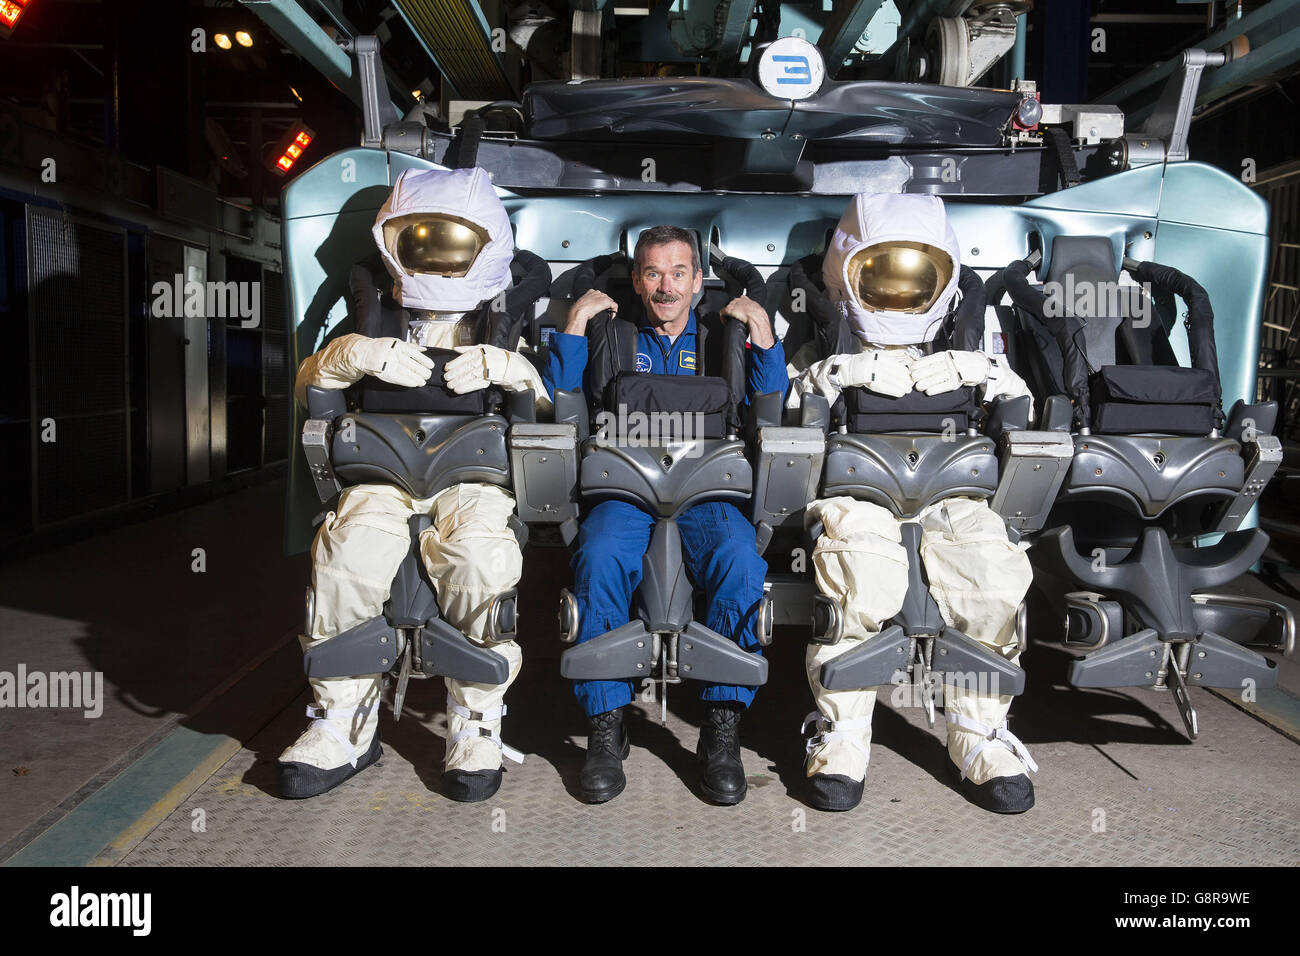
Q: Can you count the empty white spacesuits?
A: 2